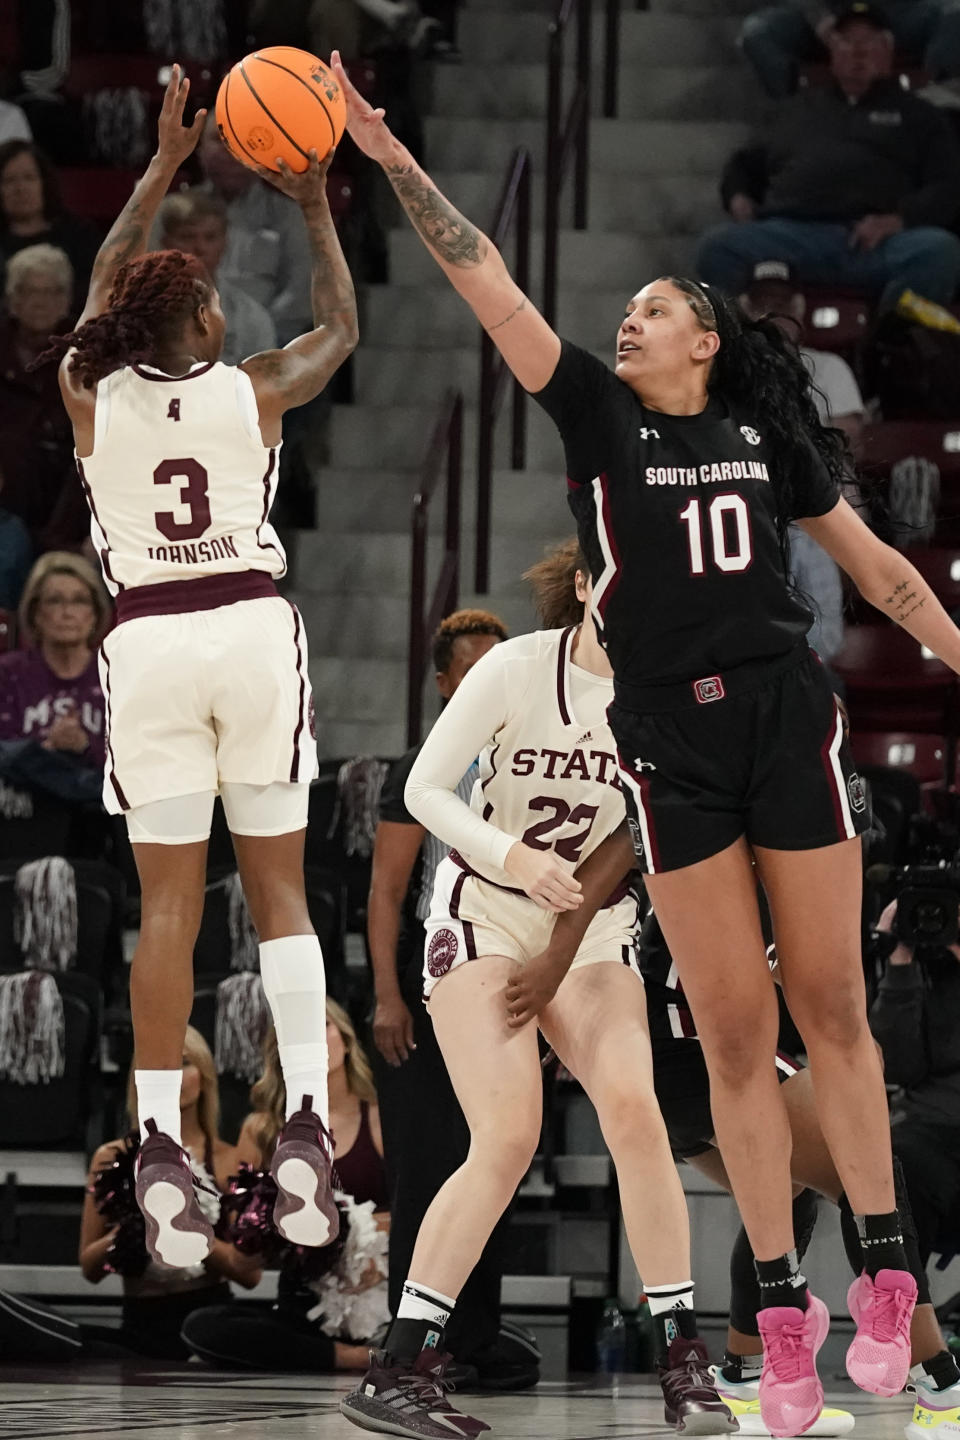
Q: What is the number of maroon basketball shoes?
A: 4